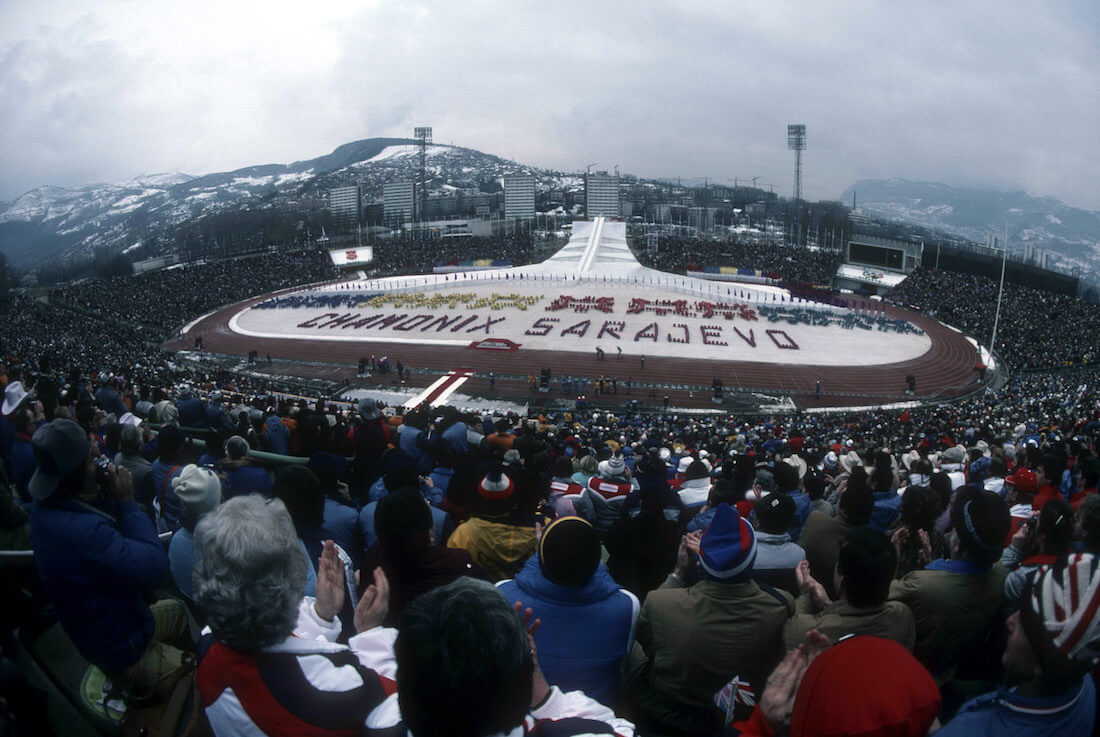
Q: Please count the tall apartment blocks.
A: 4